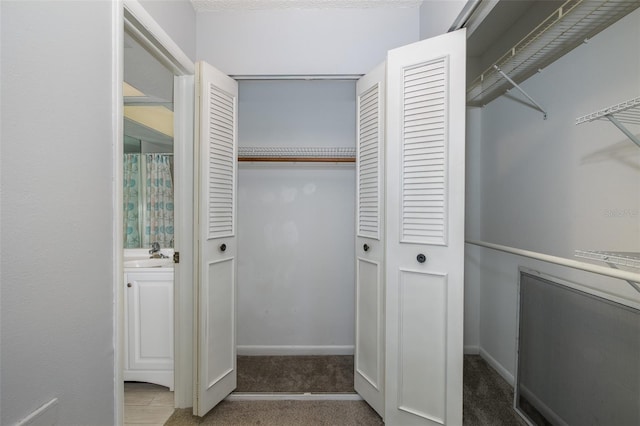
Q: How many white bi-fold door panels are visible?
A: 3